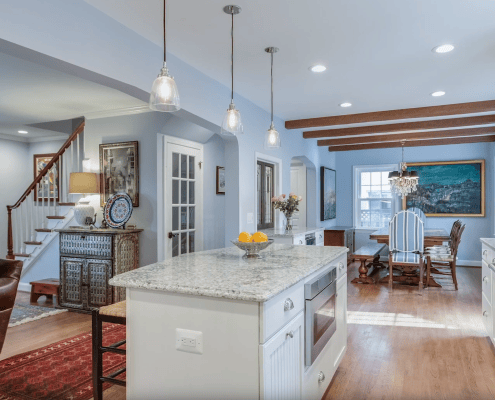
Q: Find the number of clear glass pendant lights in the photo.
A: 3